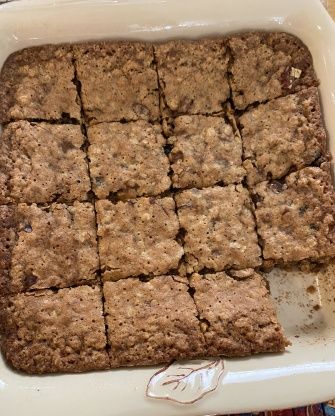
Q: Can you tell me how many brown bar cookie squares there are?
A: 15